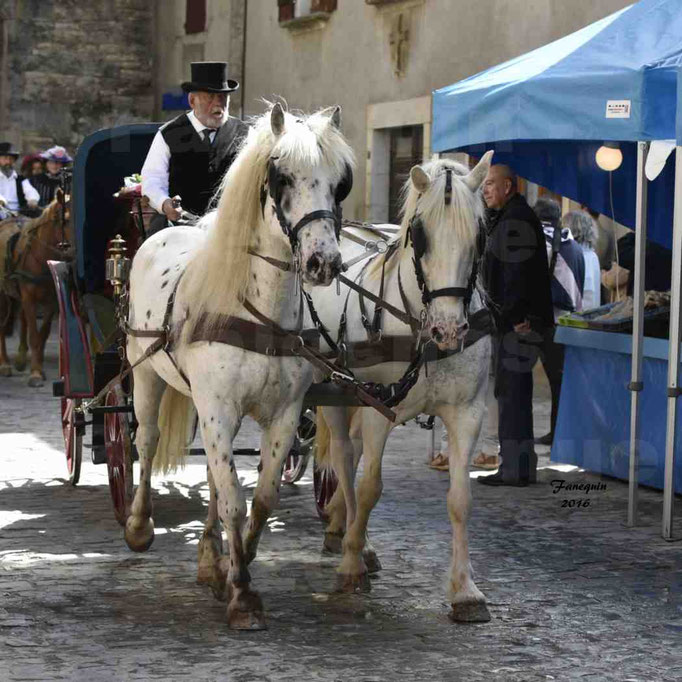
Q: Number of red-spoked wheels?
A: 4